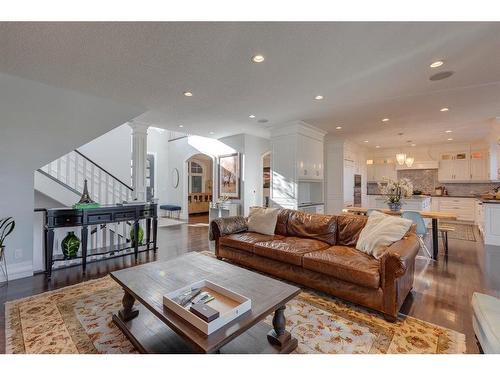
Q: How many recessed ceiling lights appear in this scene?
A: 15